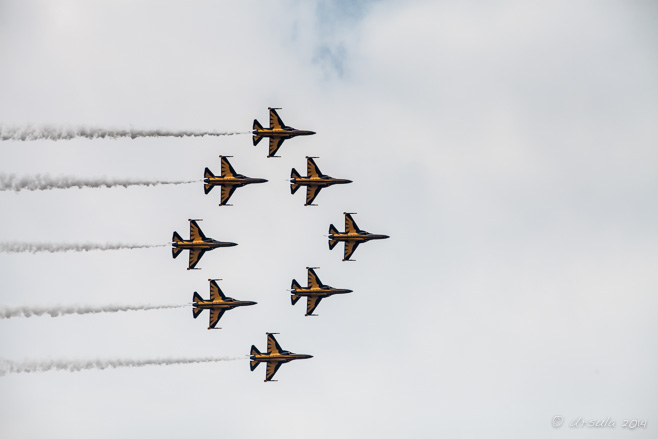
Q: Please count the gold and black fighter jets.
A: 8